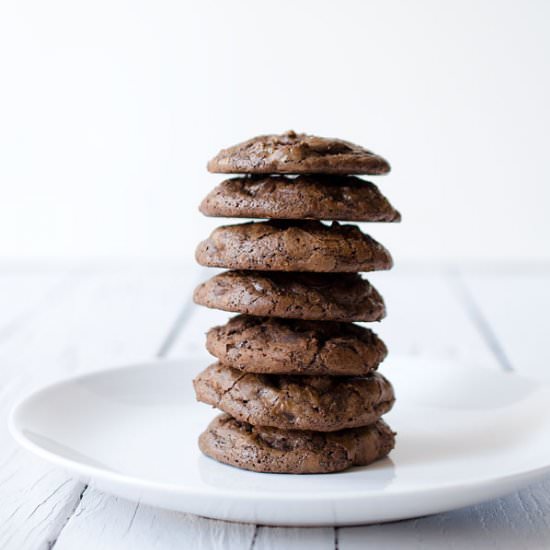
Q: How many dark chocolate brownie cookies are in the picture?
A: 7